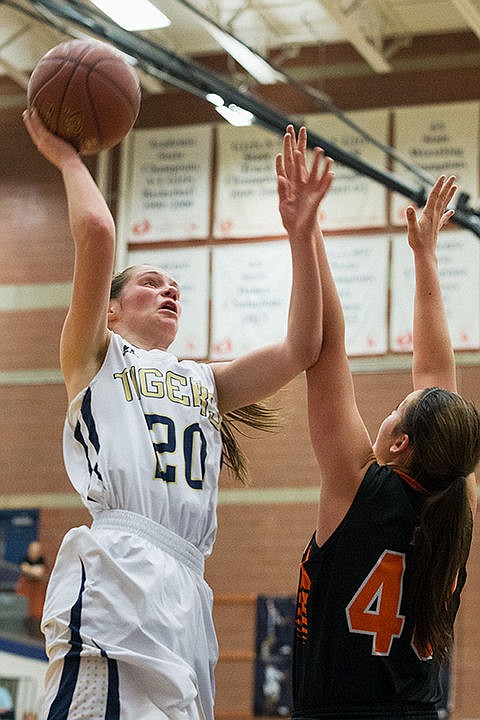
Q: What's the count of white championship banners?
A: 8